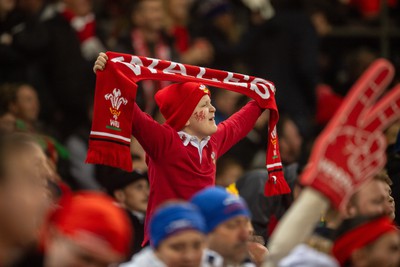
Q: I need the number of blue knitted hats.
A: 2